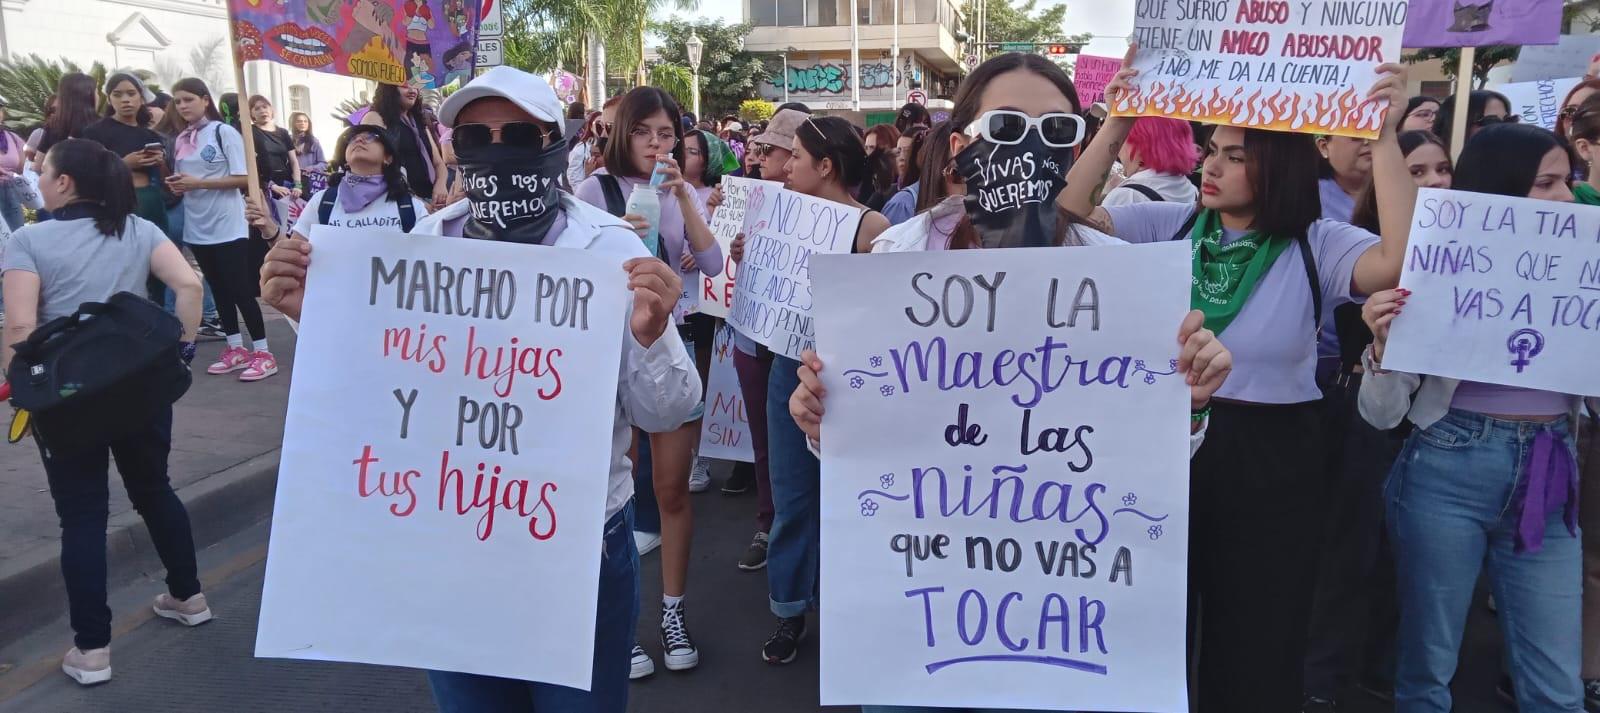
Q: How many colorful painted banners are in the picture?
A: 1